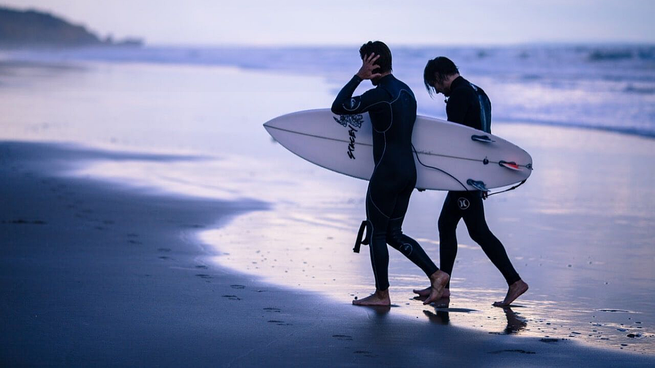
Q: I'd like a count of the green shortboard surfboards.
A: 0